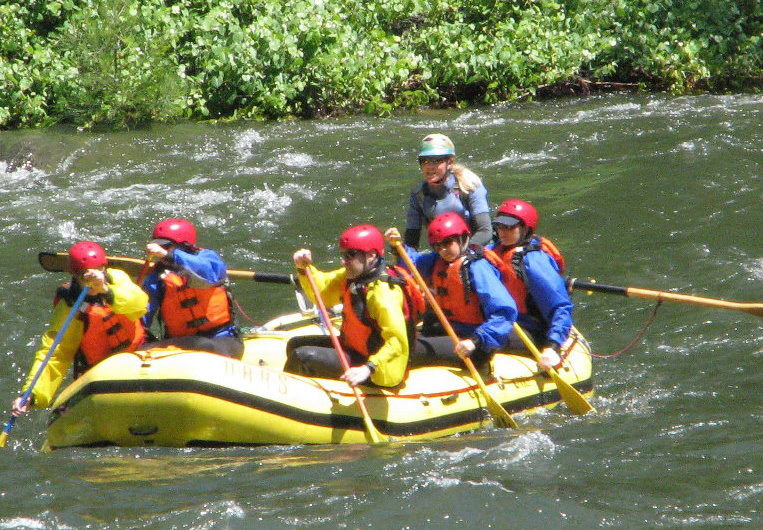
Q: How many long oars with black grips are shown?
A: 2